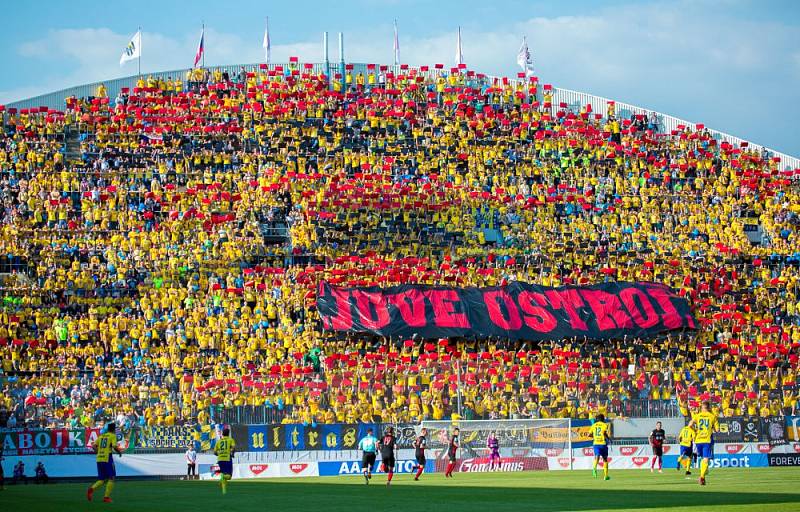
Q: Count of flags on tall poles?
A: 6